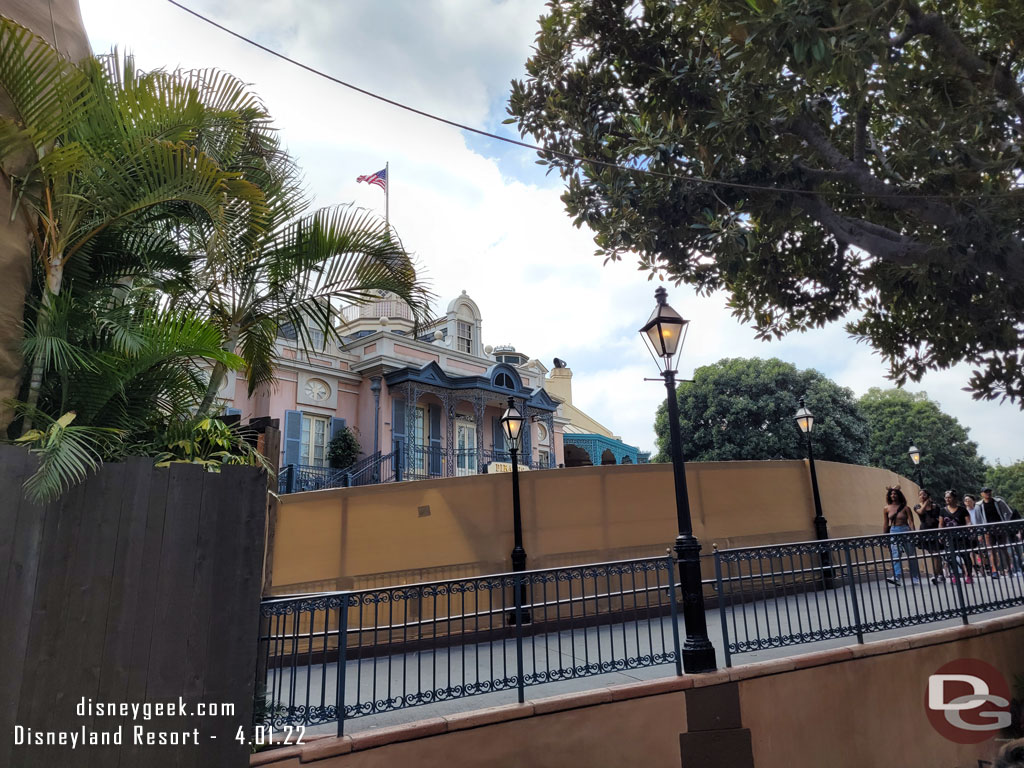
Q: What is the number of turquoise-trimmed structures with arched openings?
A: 1